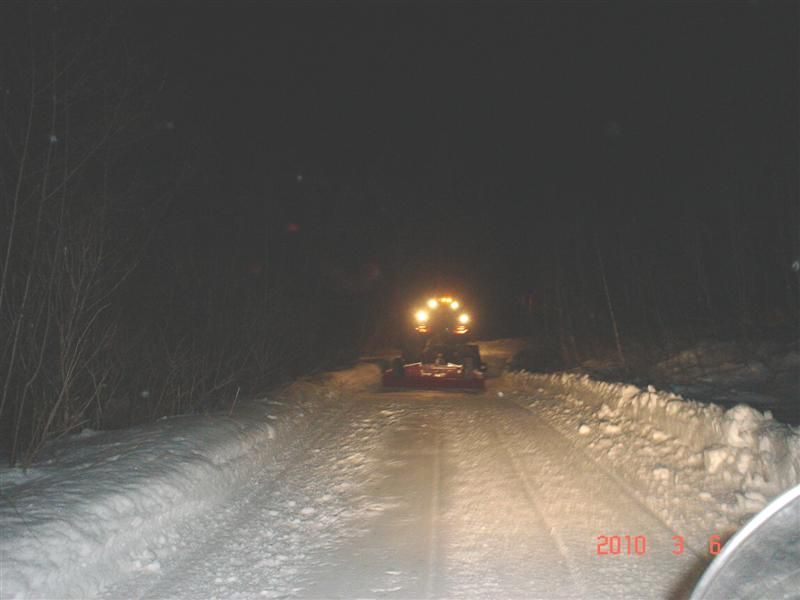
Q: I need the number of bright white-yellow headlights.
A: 4